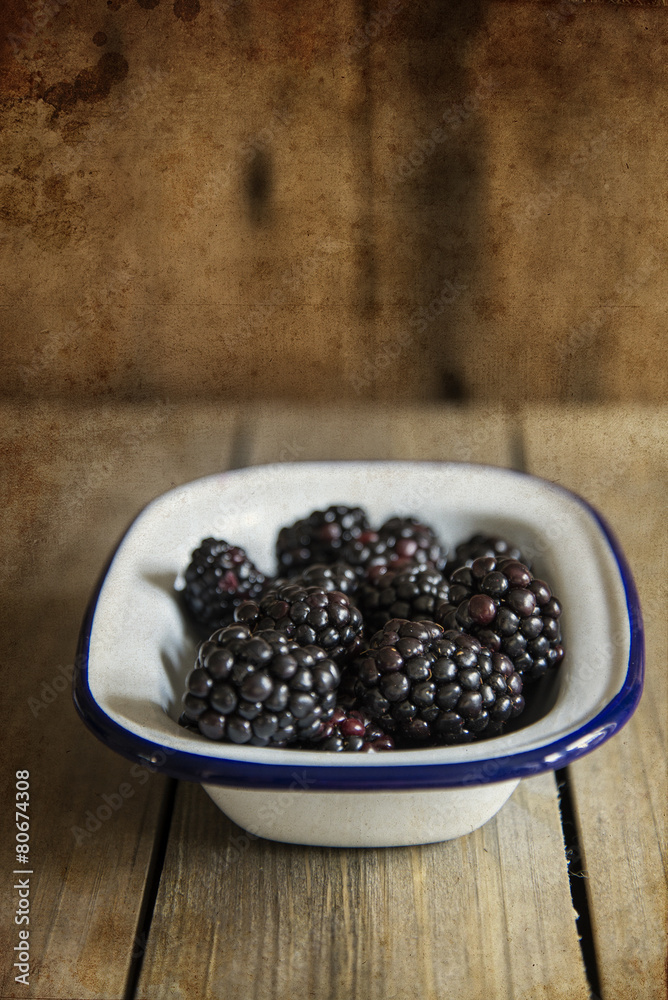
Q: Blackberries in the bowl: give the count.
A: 11